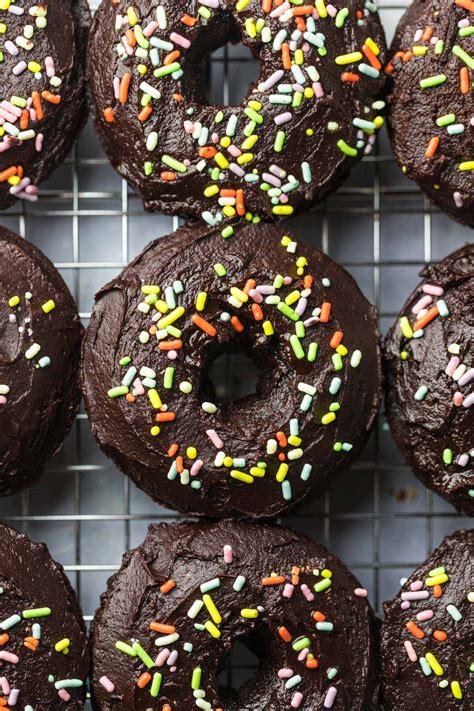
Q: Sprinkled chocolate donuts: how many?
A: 9